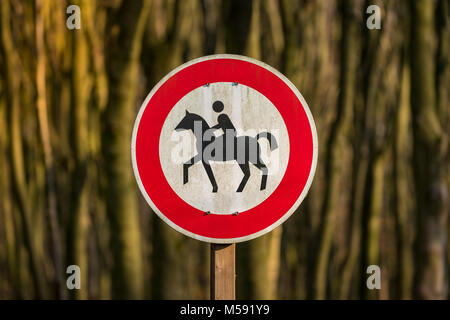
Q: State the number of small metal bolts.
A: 4